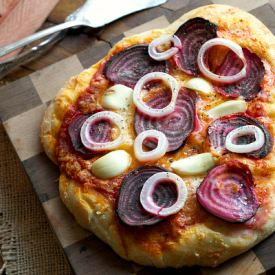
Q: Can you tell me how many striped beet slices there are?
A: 8